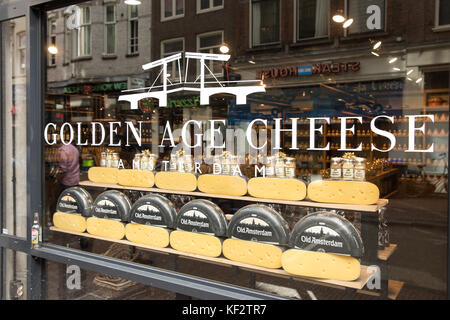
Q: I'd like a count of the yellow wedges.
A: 12